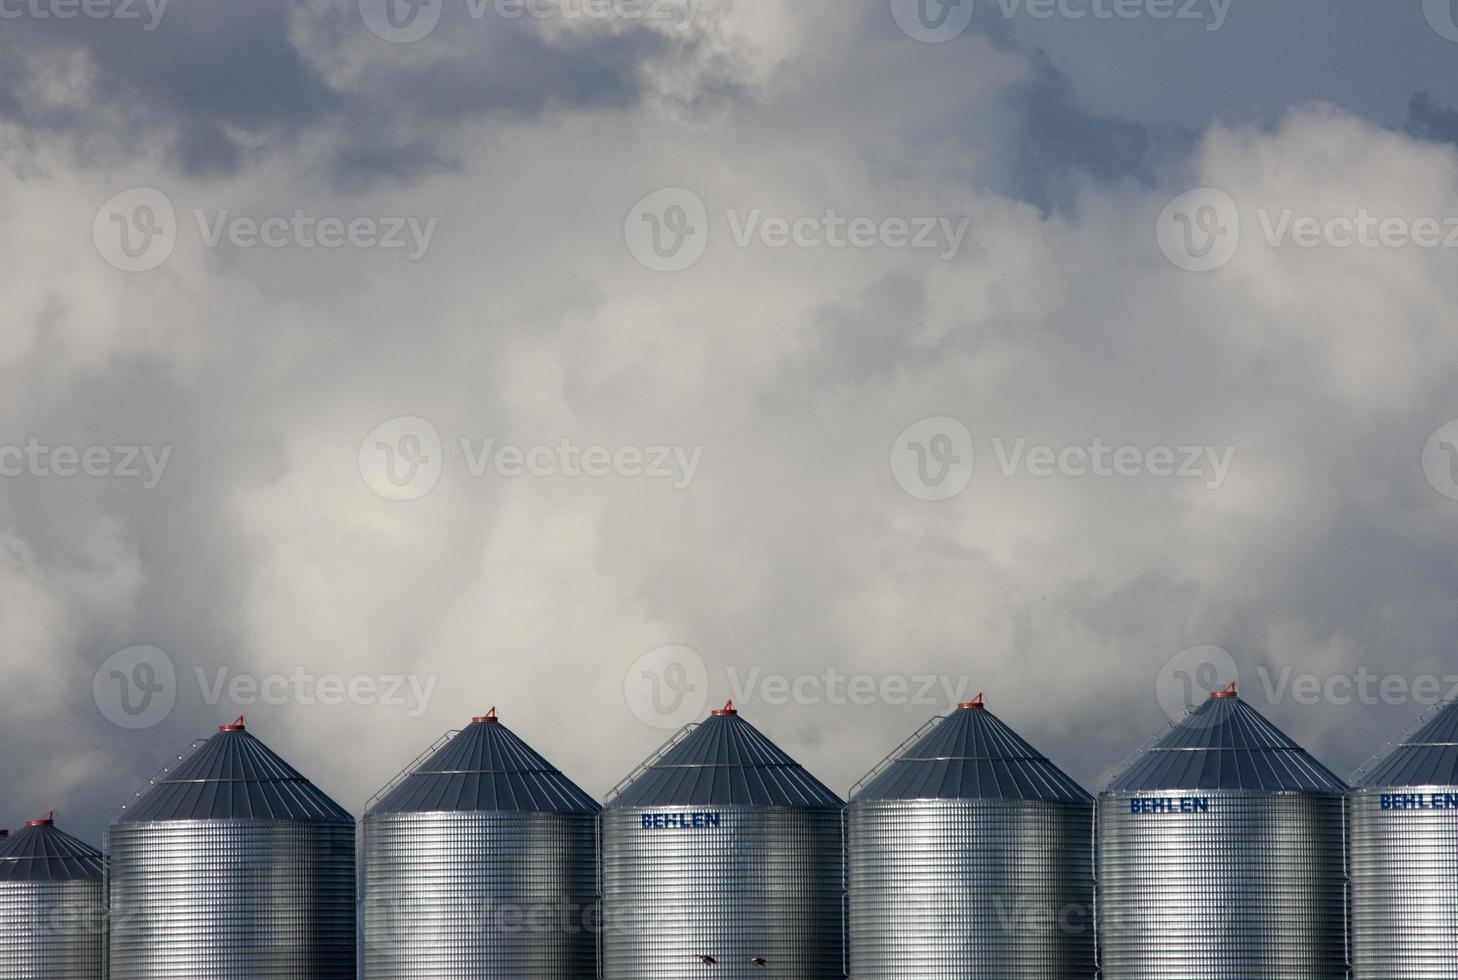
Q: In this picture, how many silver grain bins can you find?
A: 7